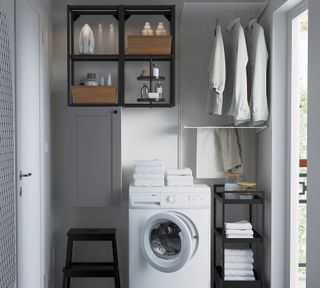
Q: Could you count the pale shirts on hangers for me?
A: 3